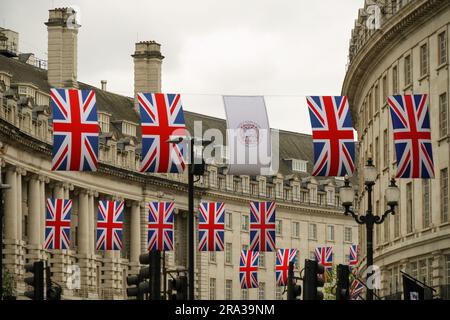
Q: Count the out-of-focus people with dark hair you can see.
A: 0